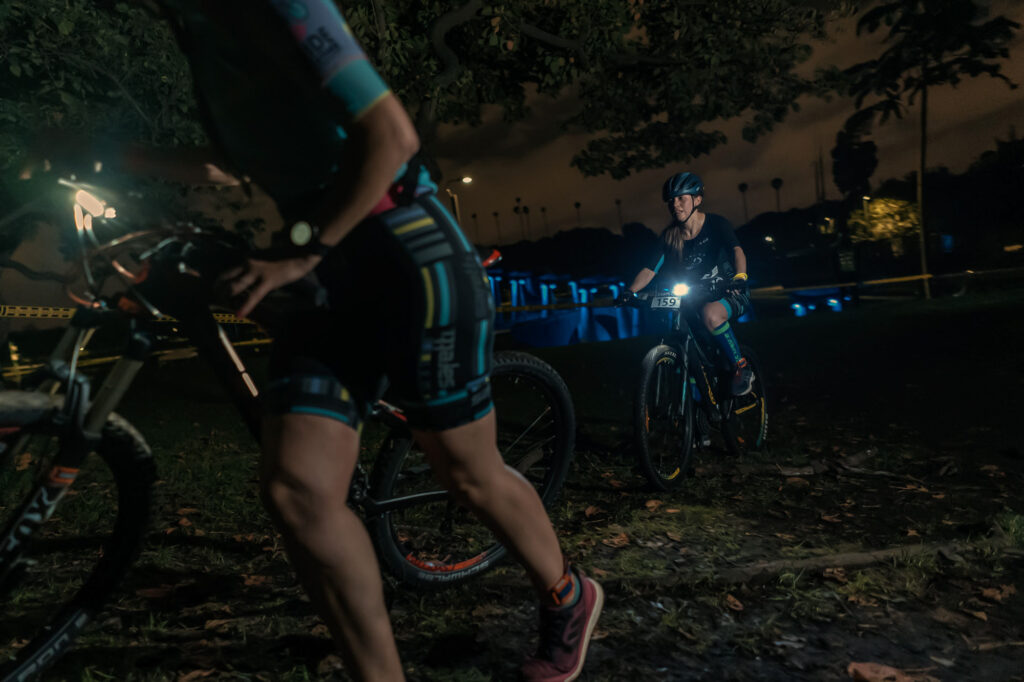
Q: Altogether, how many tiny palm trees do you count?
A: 10